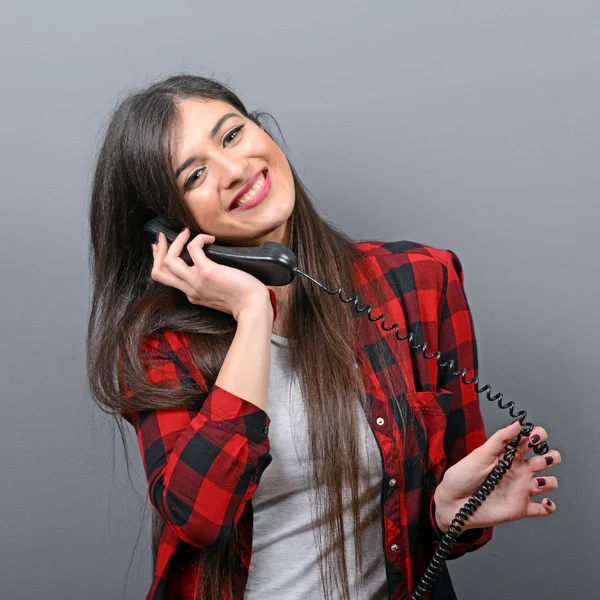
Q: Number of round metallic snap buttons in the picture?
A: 3